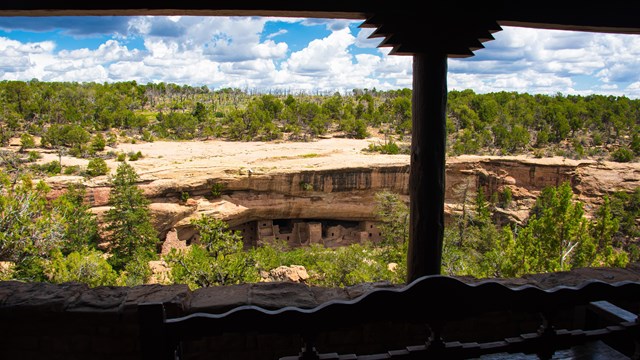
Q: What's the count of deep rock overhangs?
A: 1